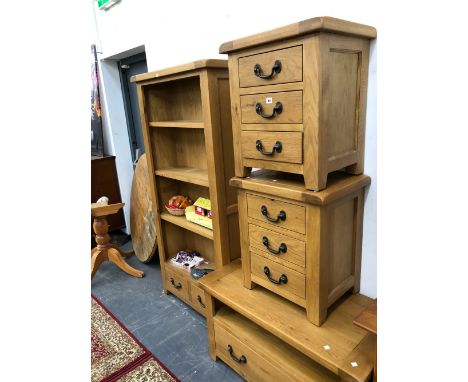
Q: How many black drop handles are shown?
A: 9